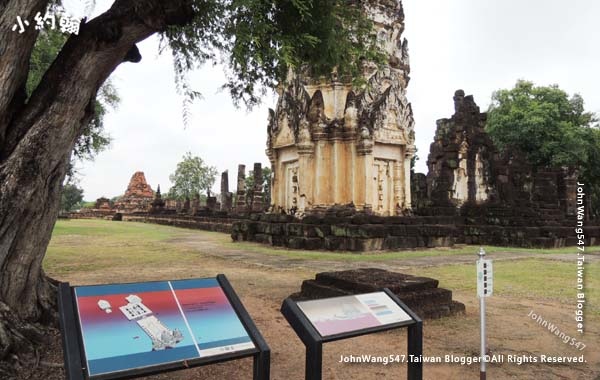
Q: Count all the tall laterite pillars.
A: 3